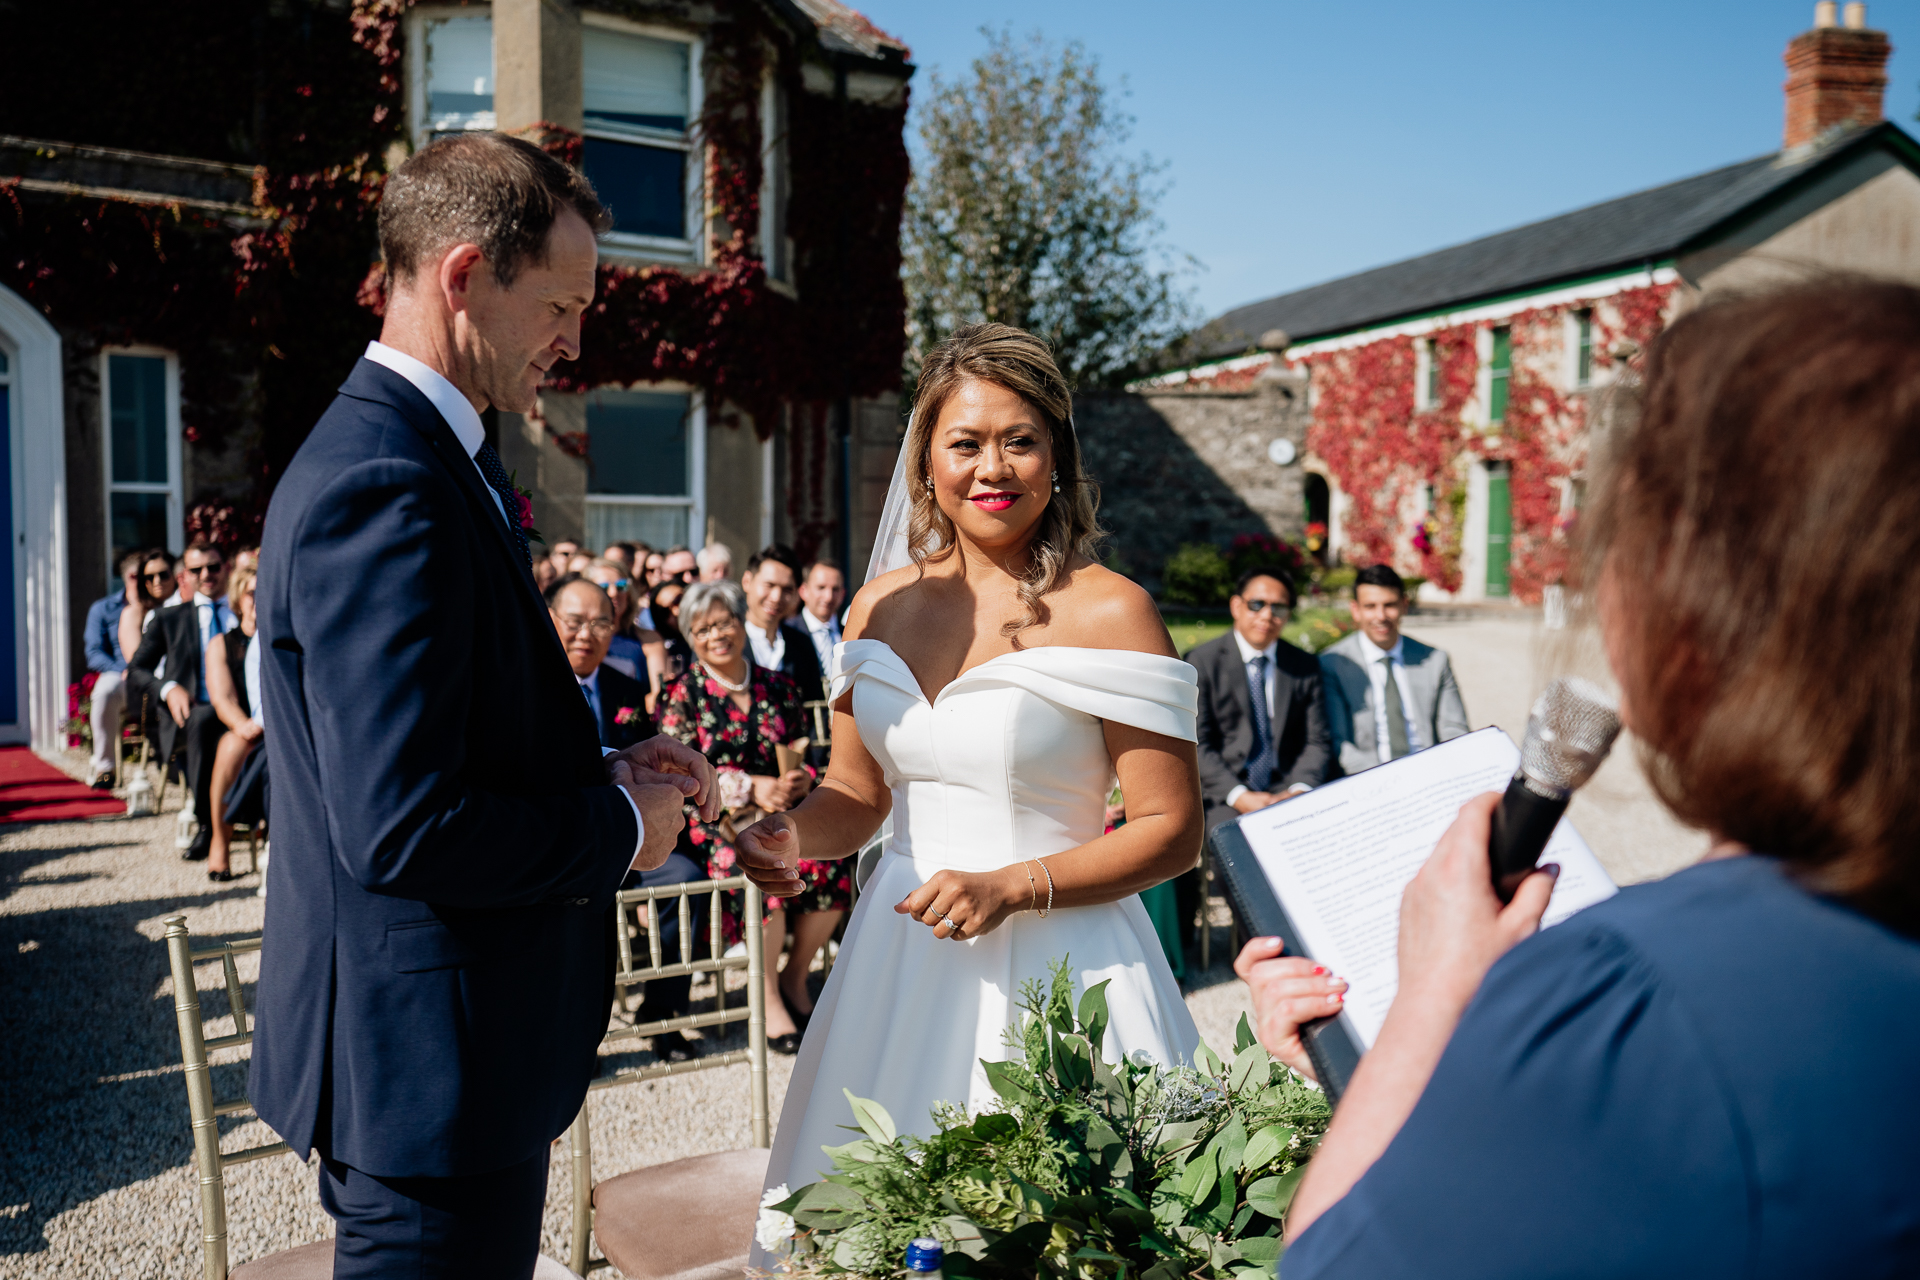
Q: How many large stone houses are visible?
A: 2